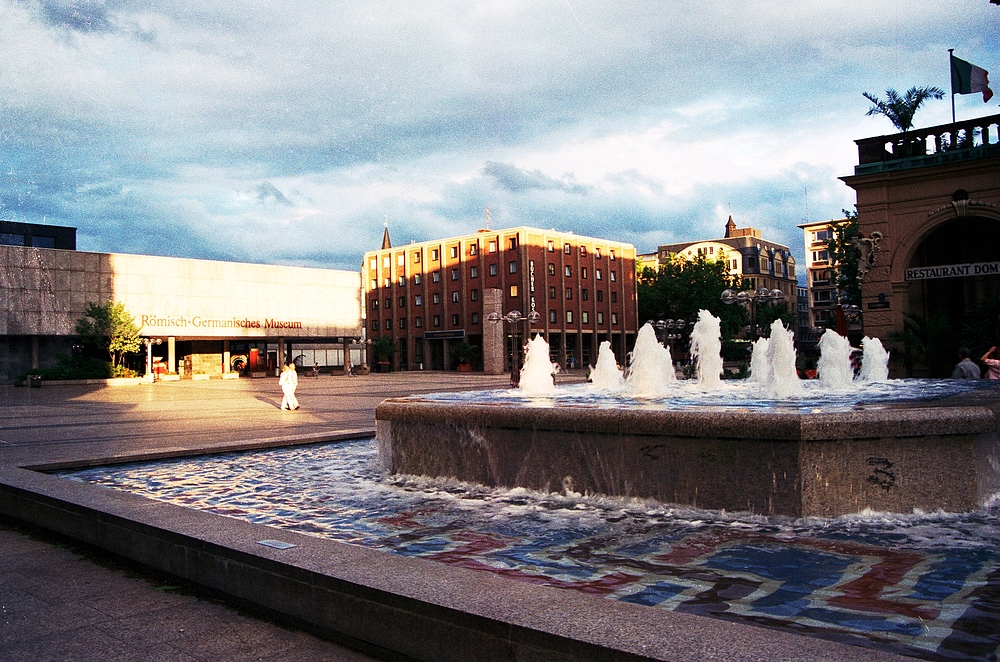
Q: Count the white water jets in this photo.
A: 8